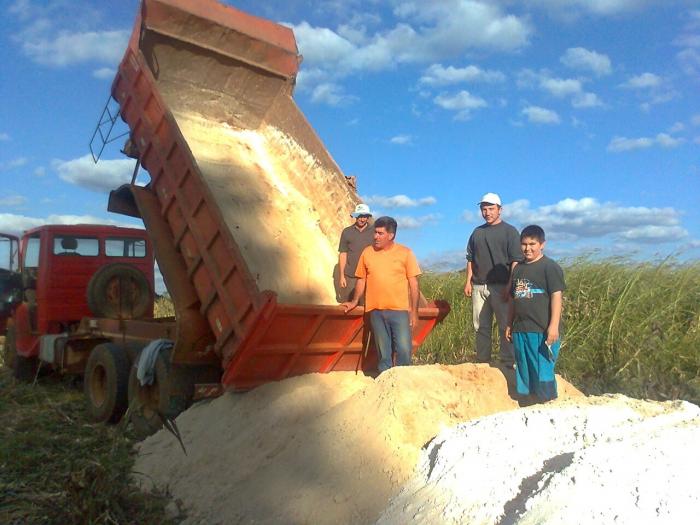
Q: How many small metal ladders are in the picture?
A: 1